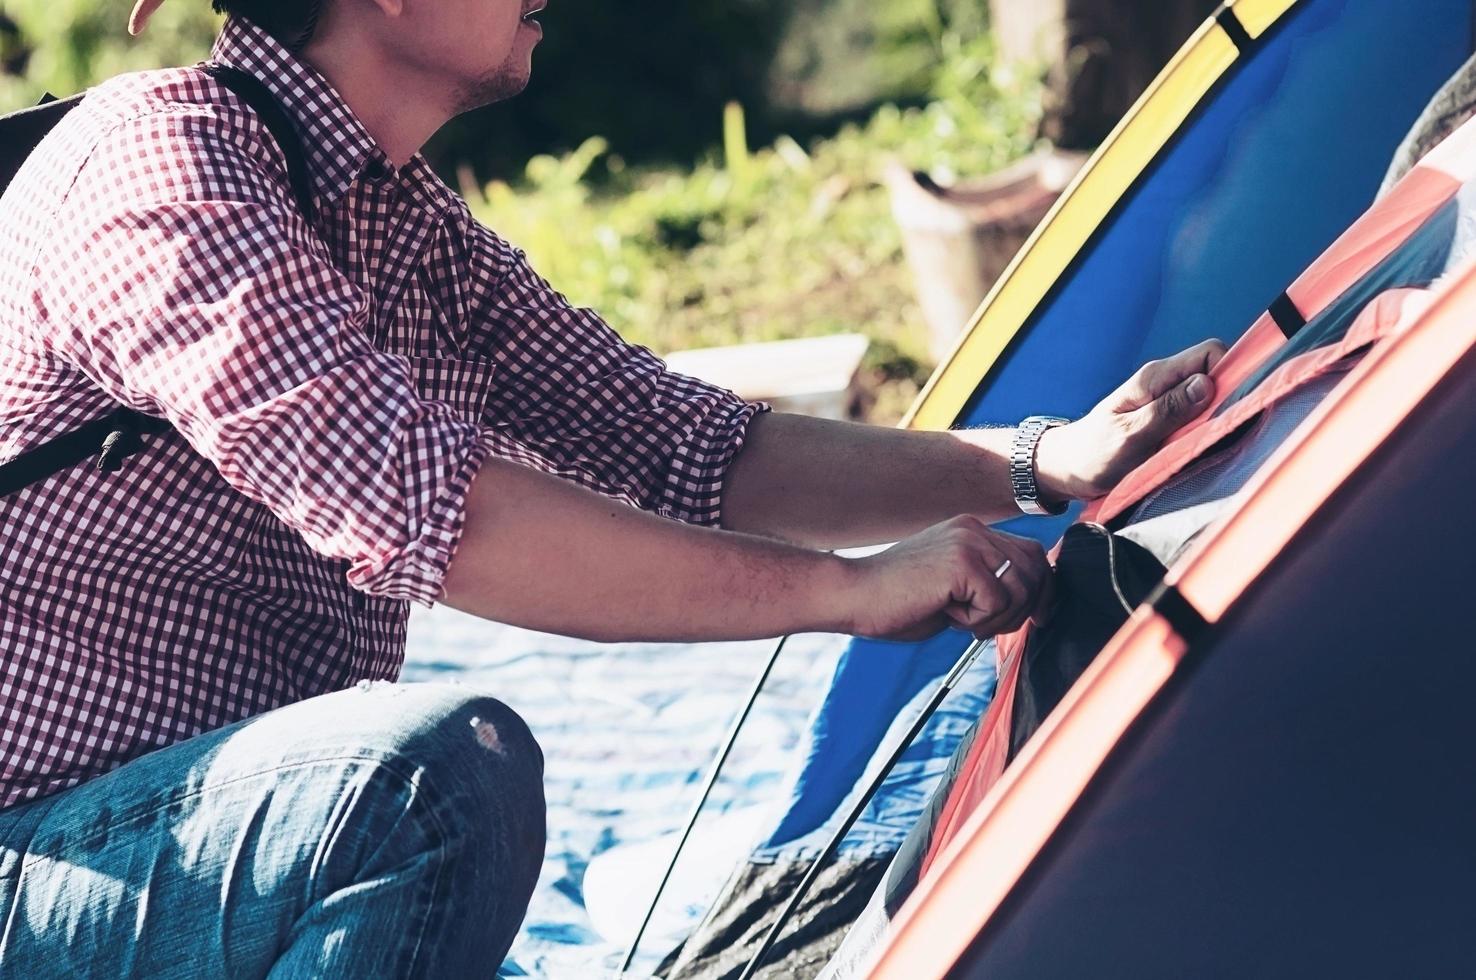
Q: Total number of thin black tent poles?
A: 2